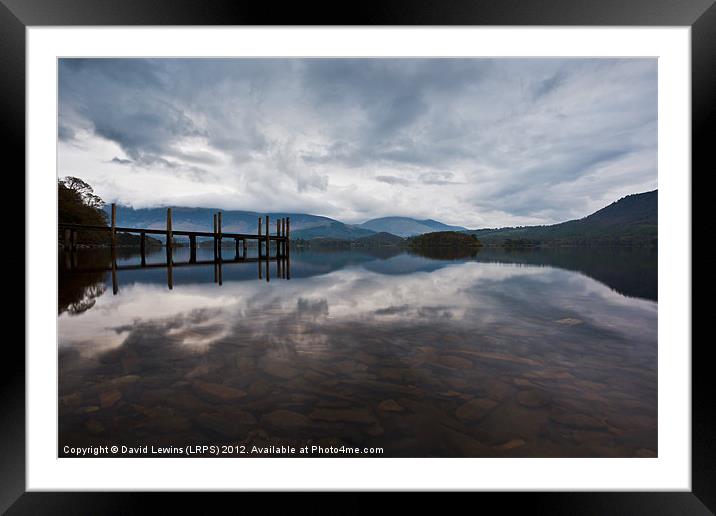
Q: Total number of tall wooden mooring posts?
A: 9